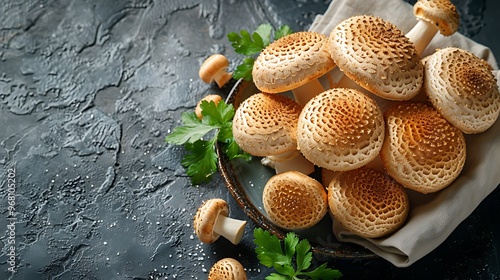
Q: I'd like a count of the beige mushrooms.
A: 13